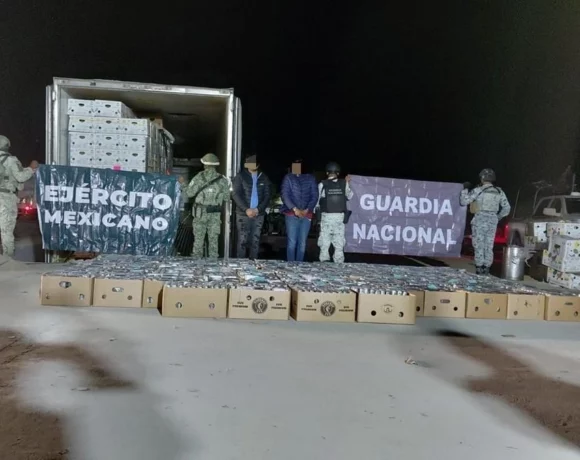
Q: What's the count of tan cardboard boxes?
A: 12